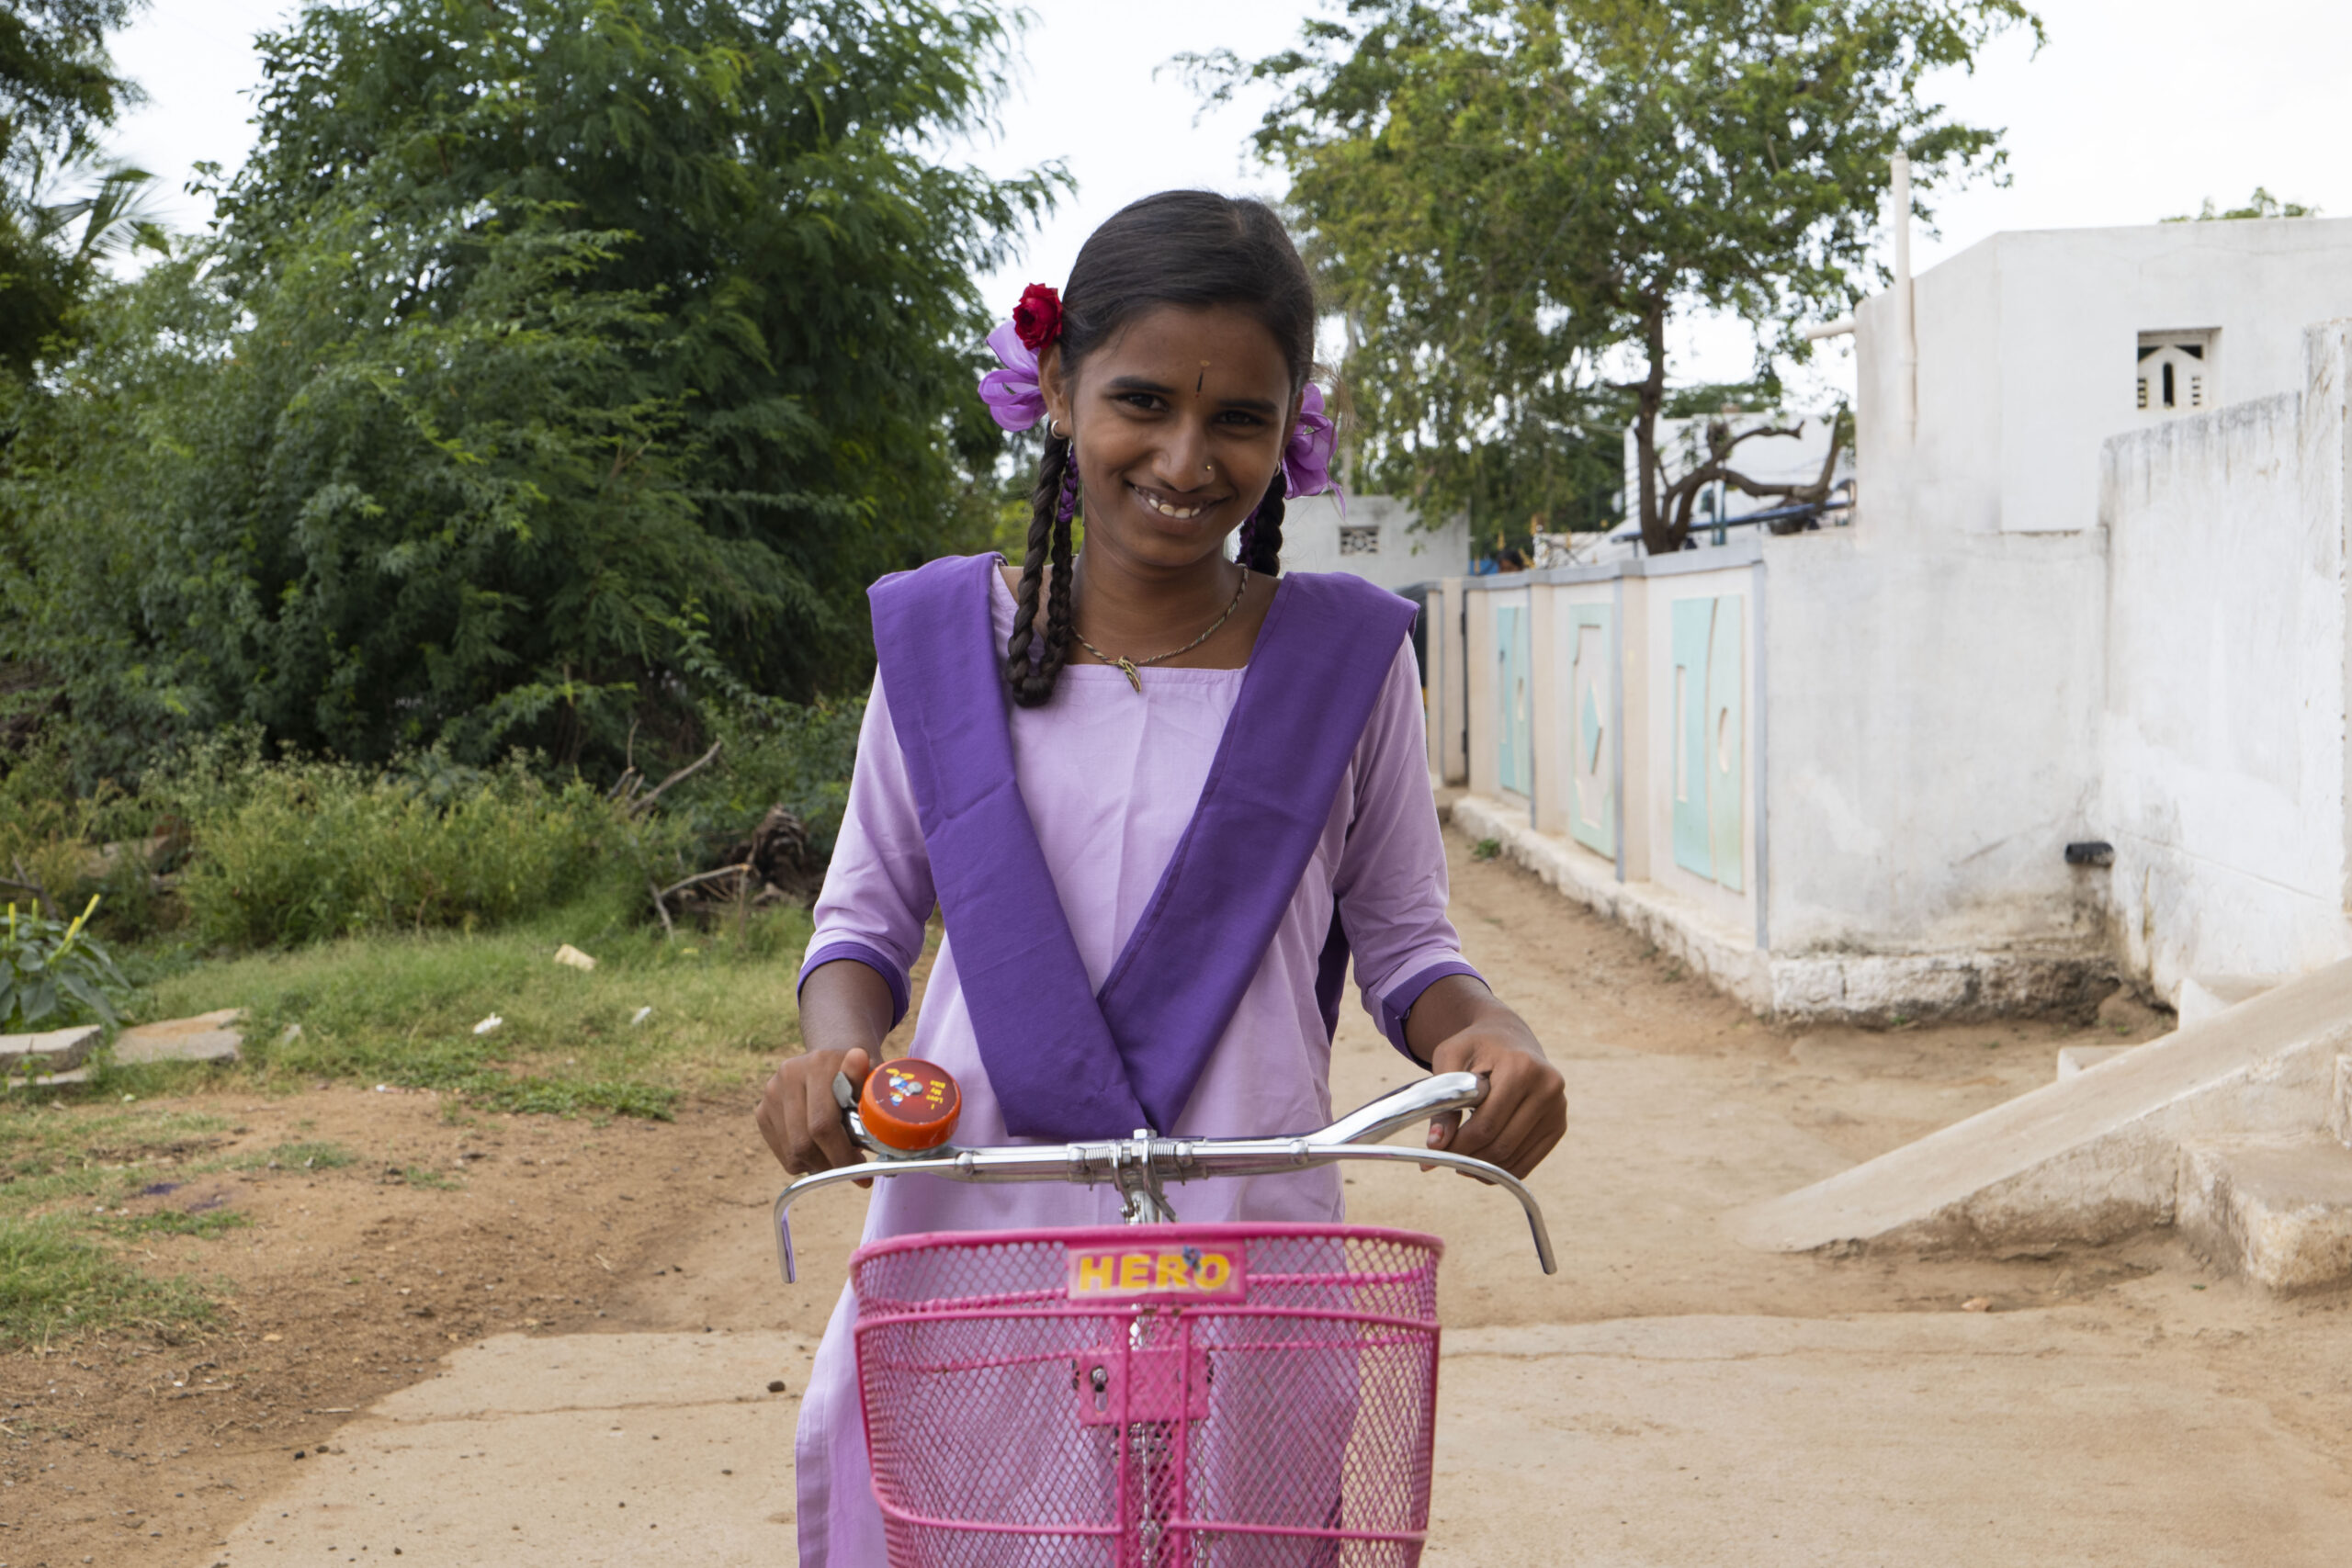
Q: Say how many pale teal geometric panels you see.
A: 3